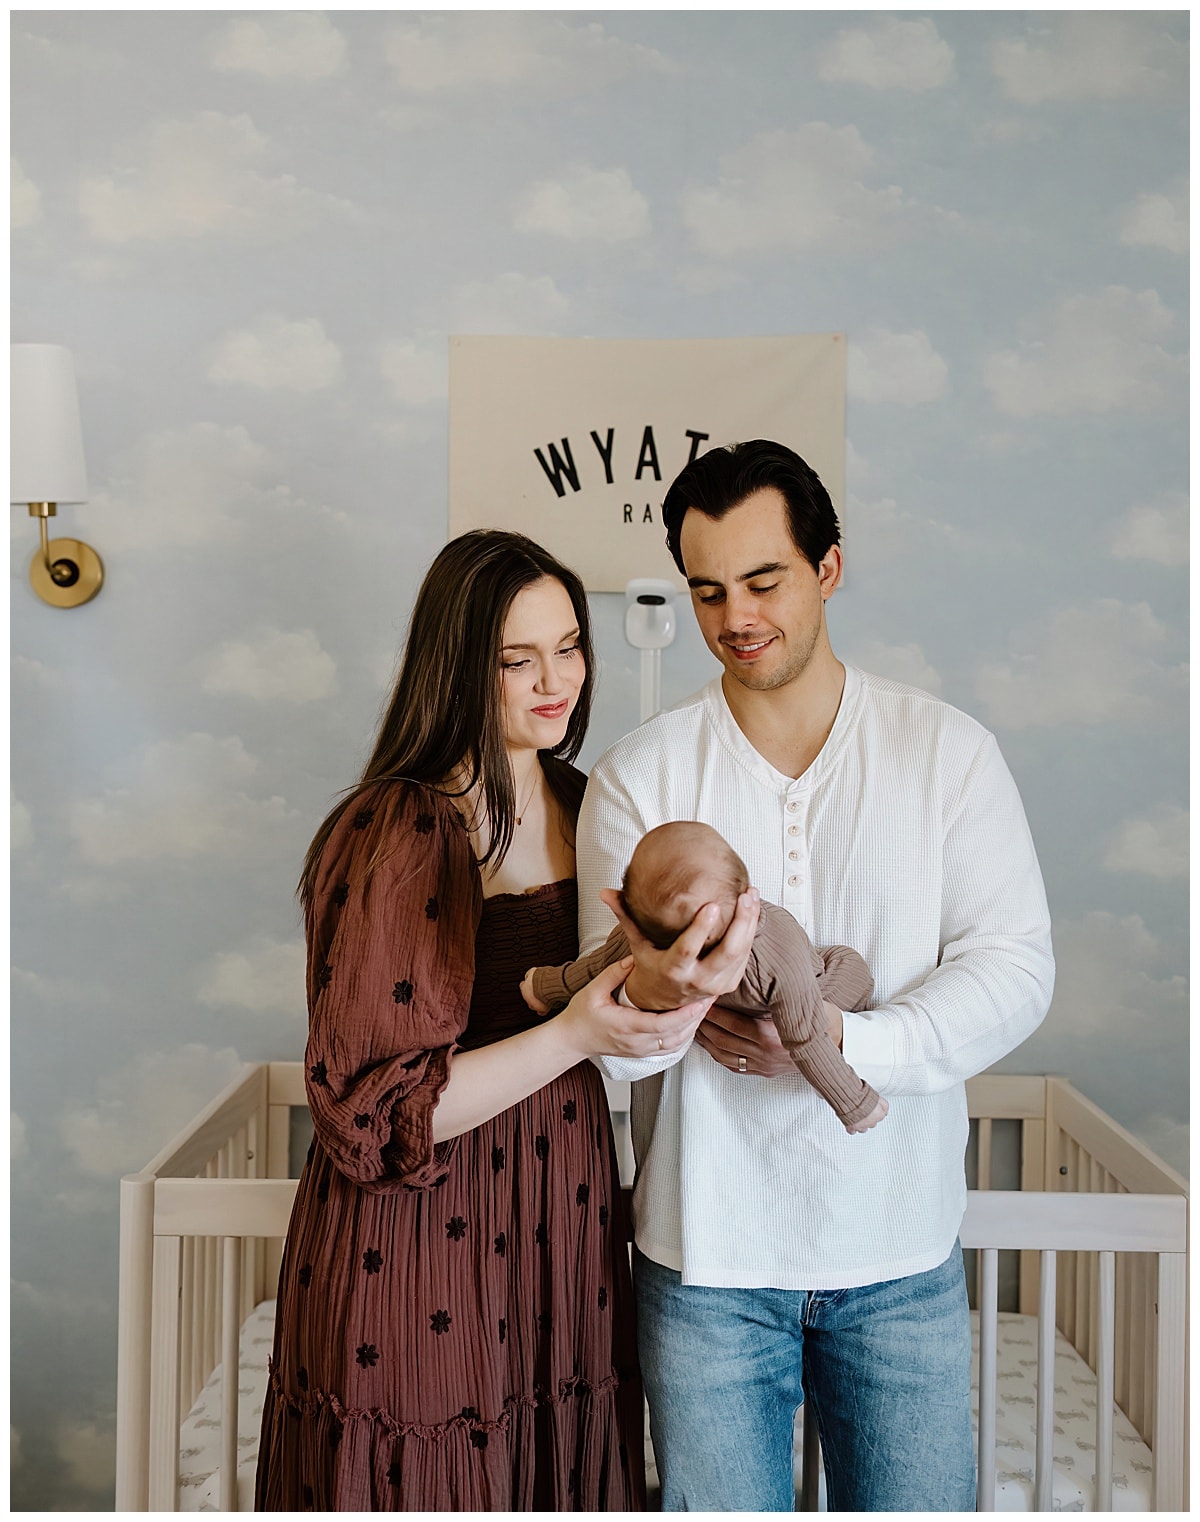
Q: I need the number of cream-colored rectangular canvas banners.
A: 1